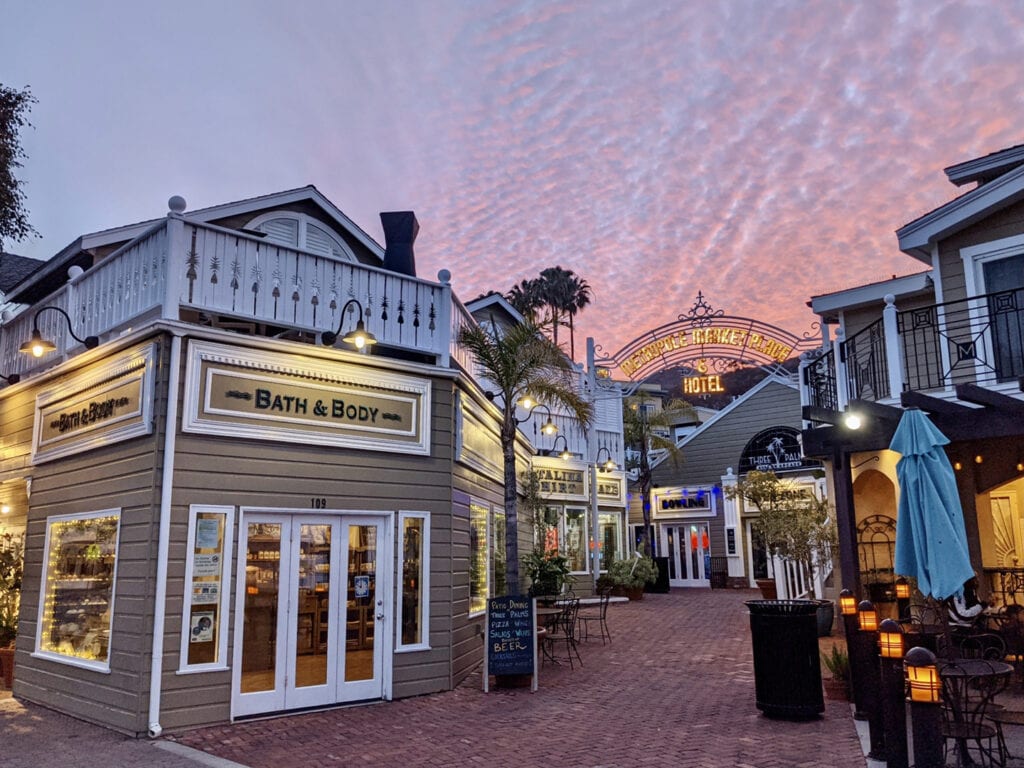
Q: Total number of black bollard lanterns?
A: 5